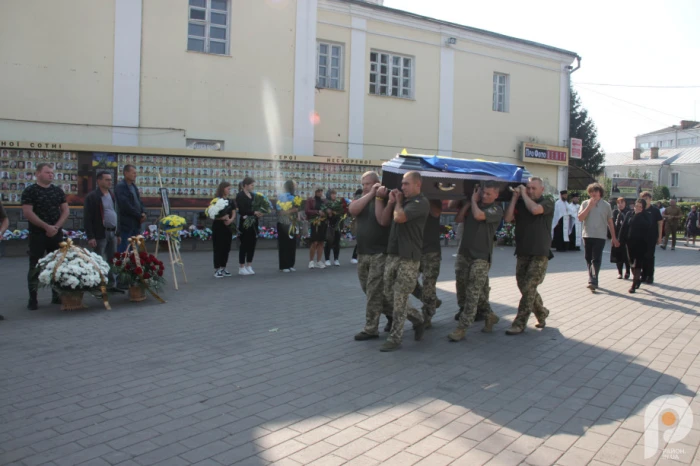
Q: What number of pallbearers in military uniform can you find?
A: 6